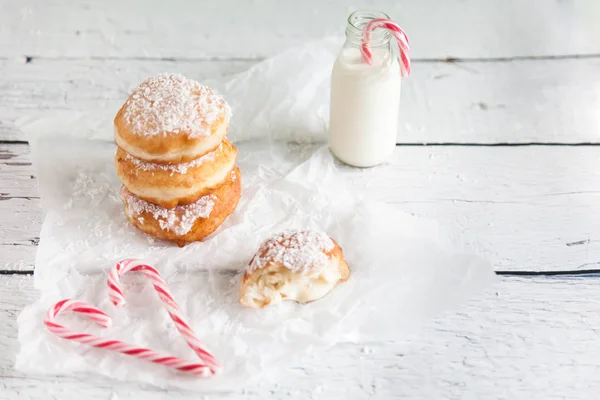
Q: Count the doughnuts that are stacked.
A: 3